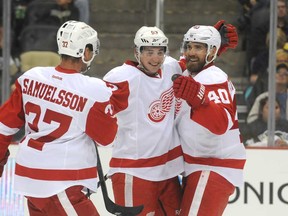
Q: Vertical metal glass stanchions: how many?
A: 3